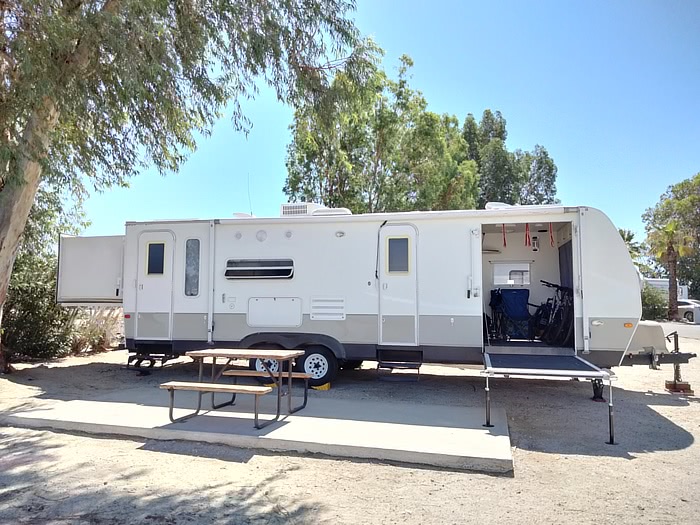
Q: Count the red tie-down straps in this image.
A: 3